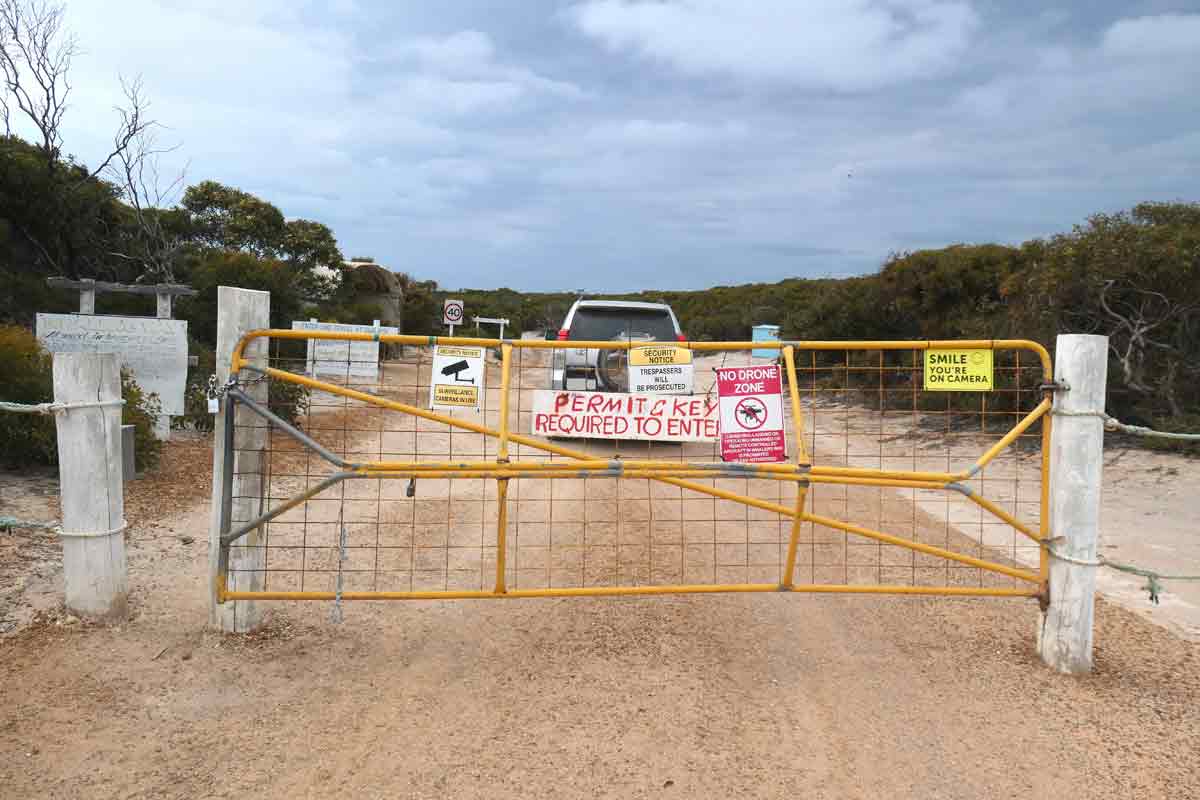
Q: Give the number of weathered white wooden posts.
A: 3